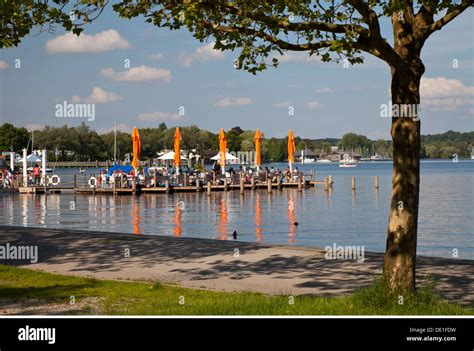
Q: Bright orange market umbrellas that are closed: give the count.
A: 5